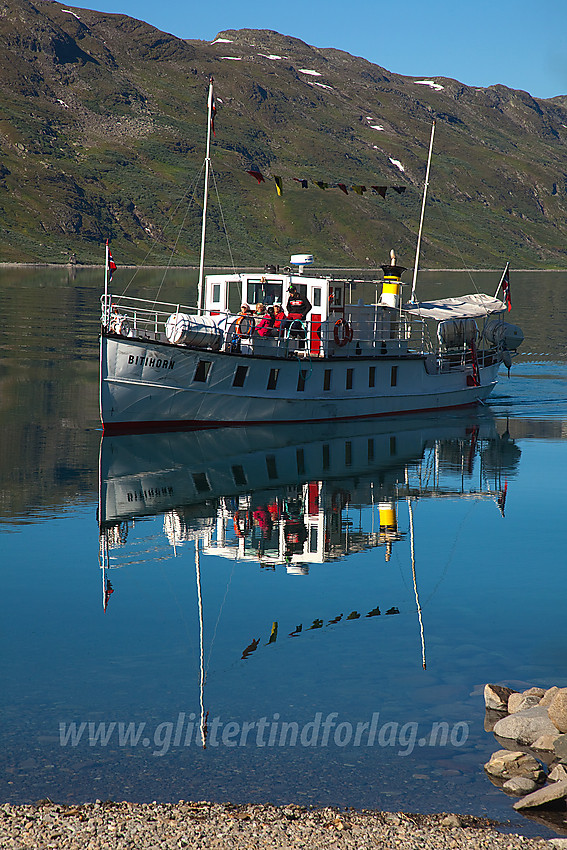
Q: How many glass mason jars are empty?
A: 0